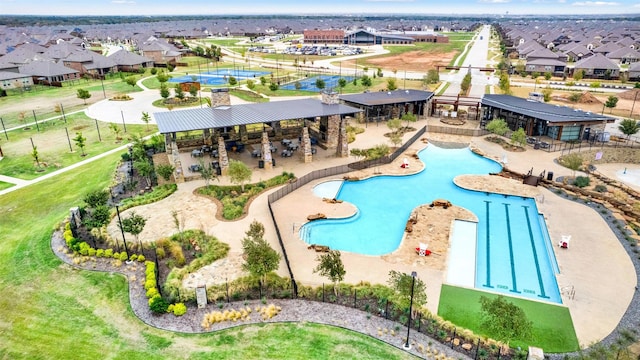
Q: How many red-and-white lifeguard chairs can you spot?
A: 3